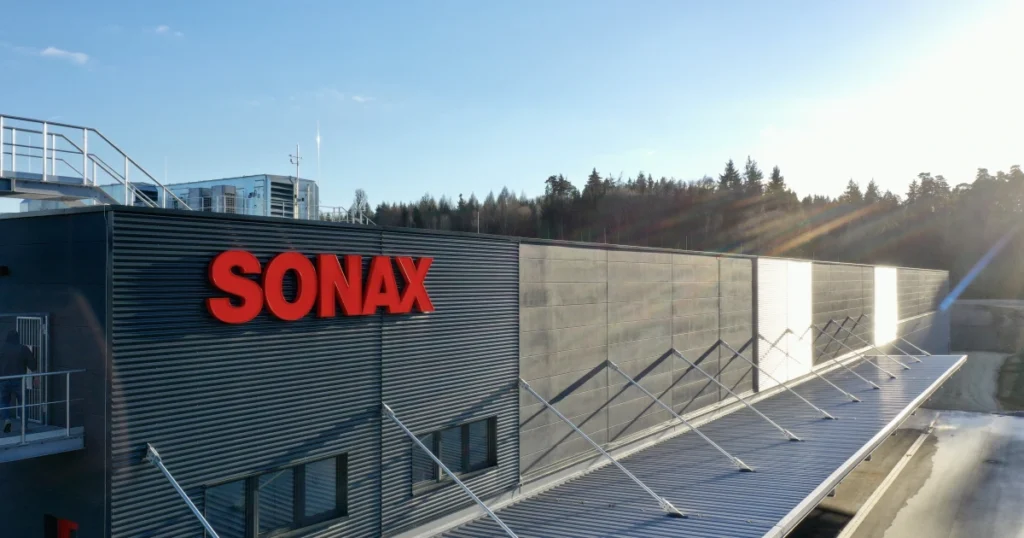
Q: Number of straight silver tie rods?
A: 12